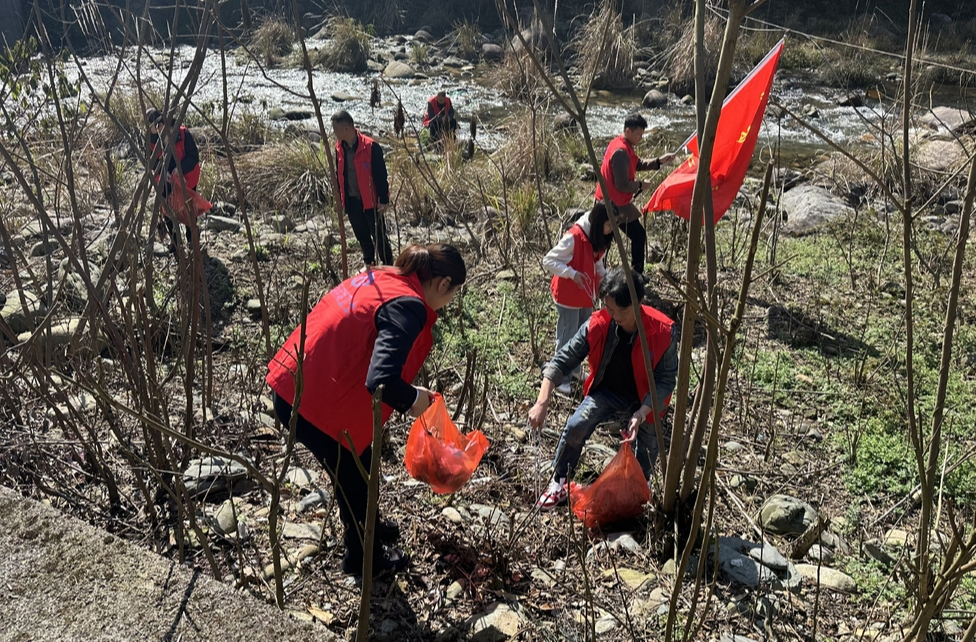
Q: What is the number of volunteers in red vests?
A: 7